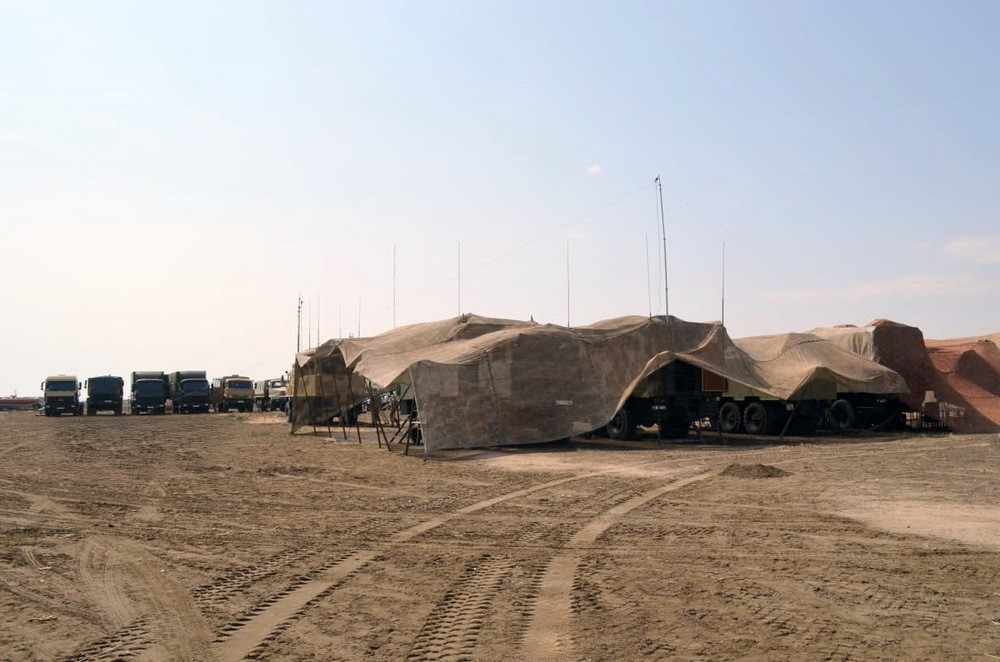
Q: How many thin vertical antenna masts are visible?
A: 11